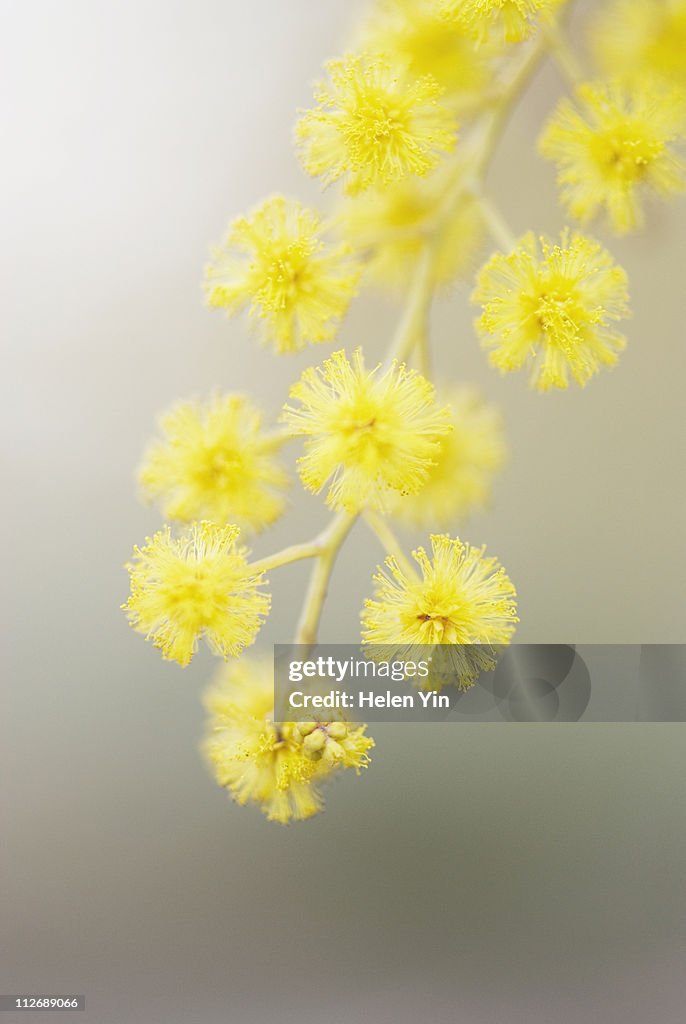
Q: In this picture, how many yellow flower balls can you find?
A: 14